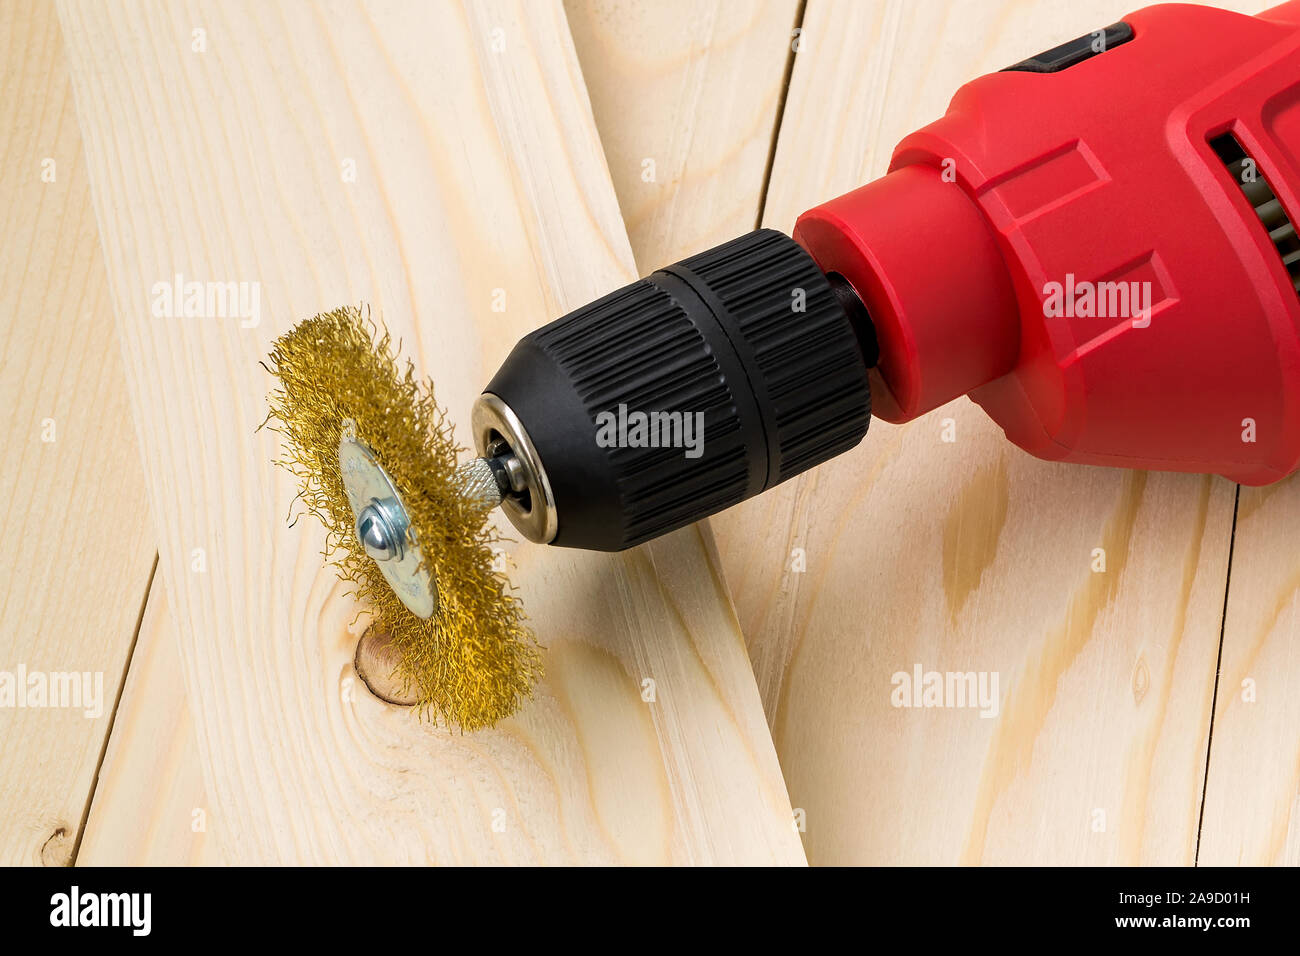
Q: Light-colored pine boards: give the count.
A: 5